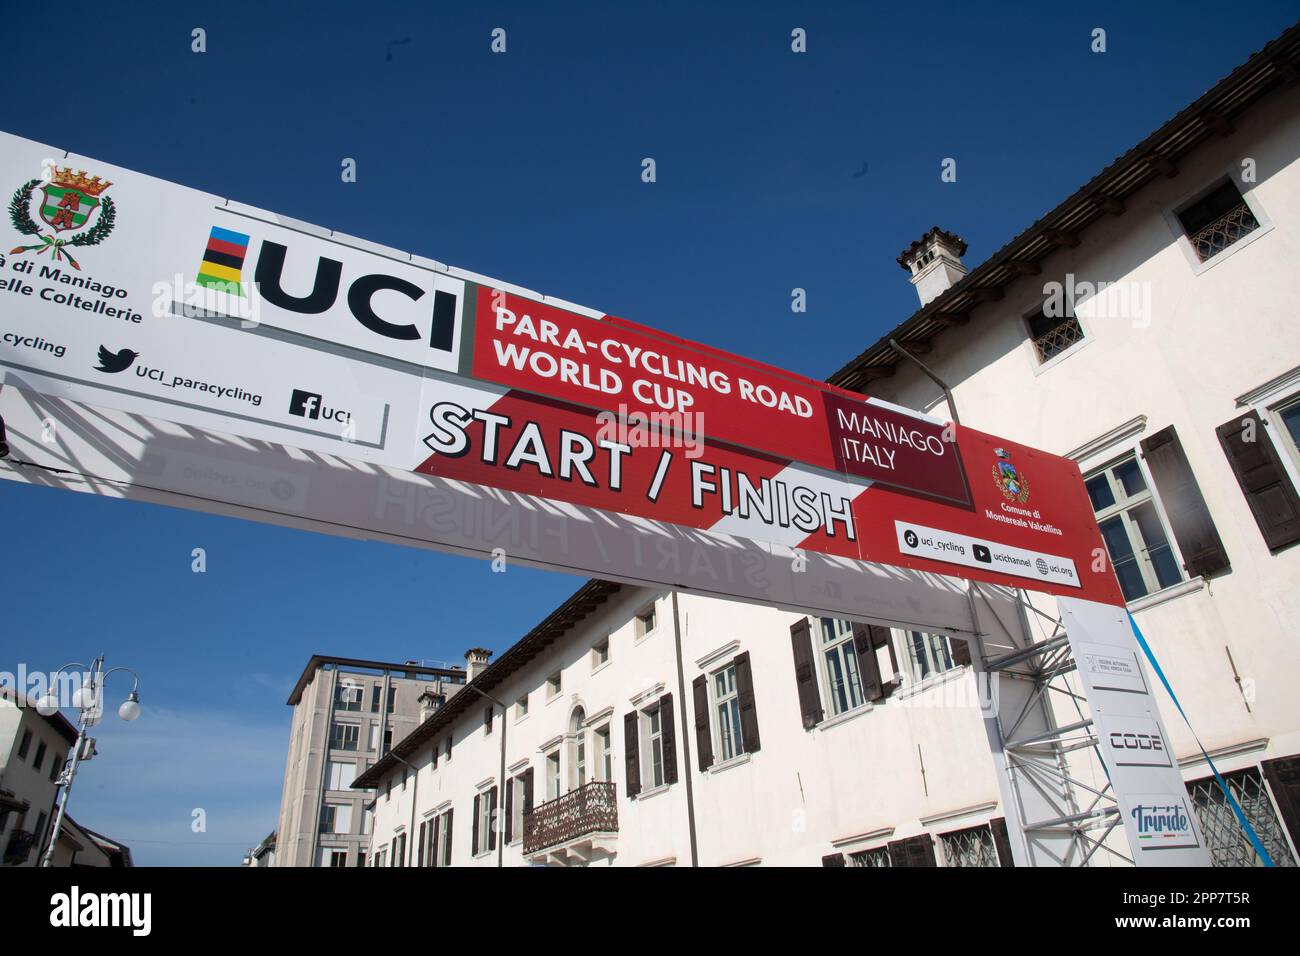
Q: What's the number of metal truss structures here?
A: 1